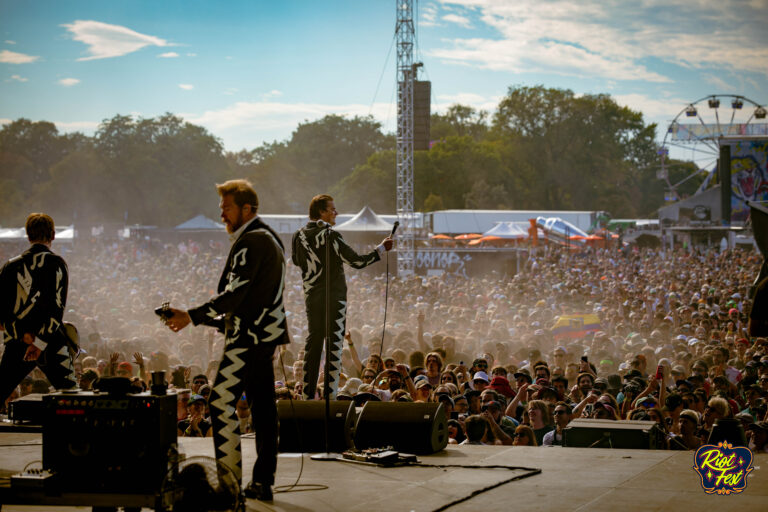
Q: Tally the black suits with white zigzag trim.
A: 3